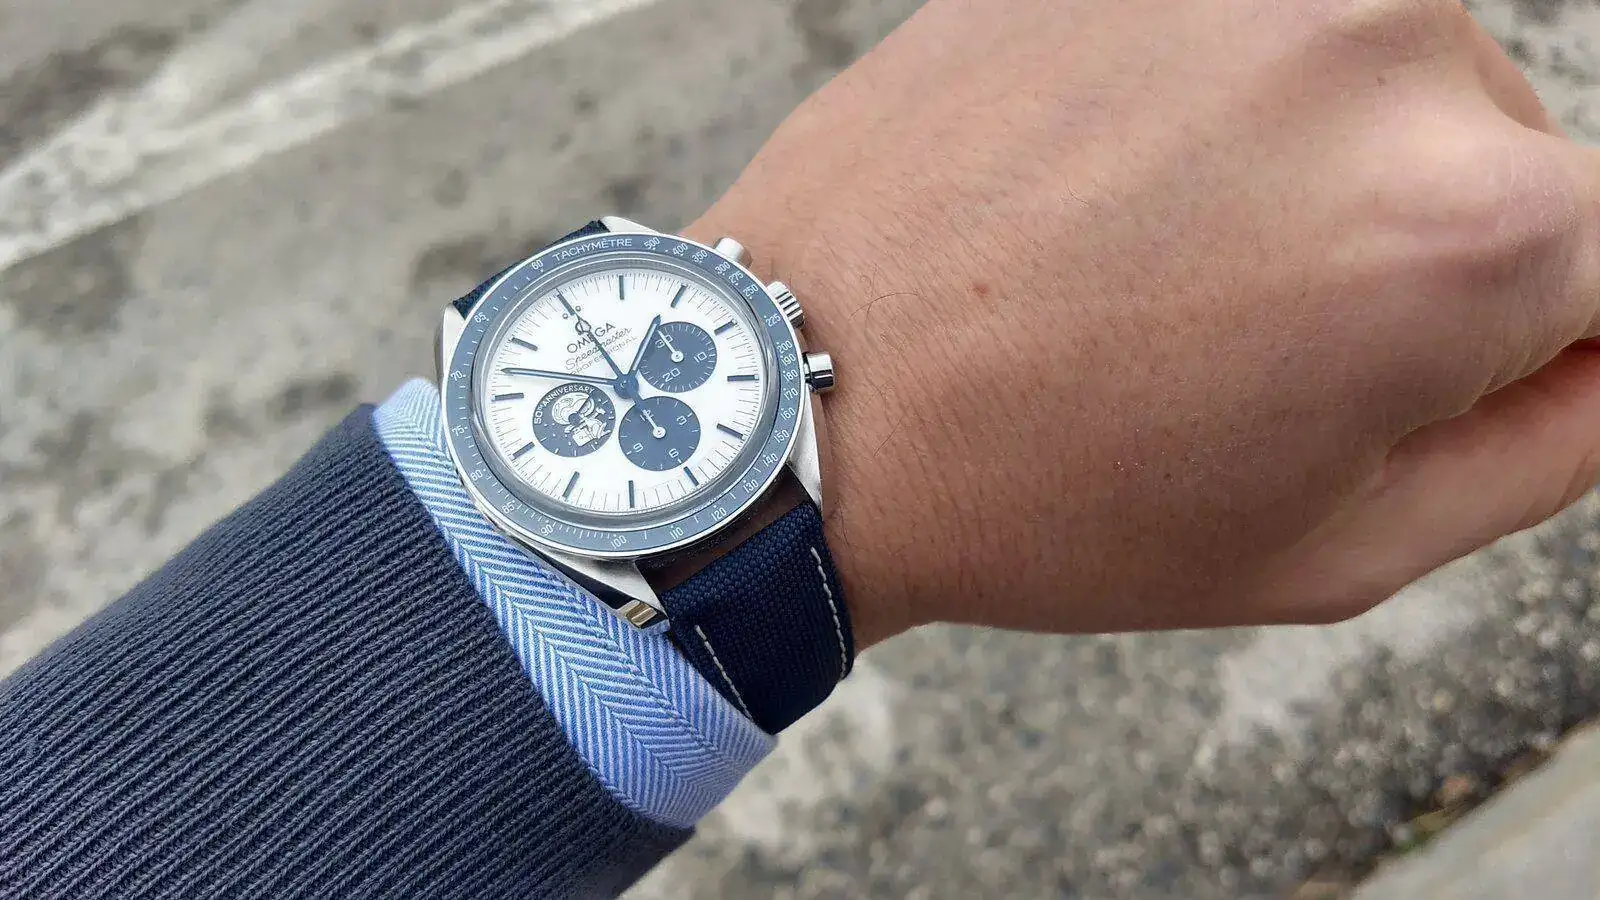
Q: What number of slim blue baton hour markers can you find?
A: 12